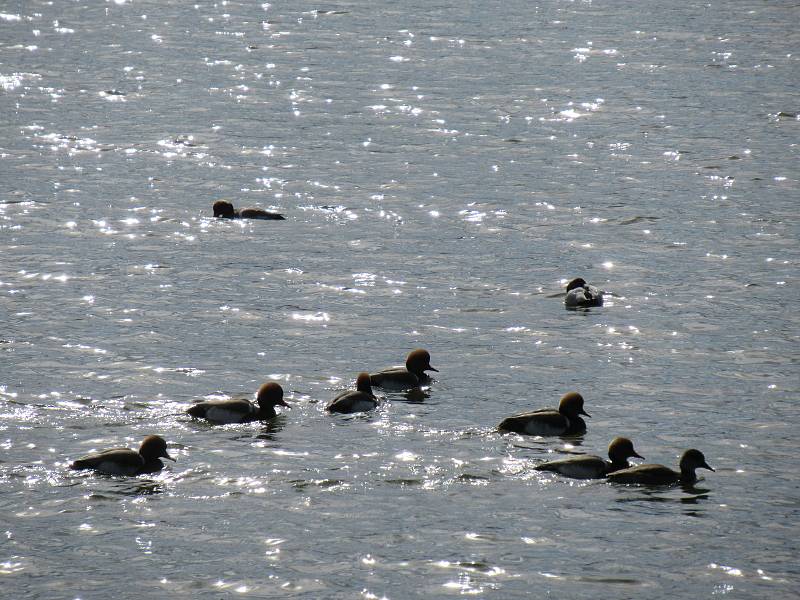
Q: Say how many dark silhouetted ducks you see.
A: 9